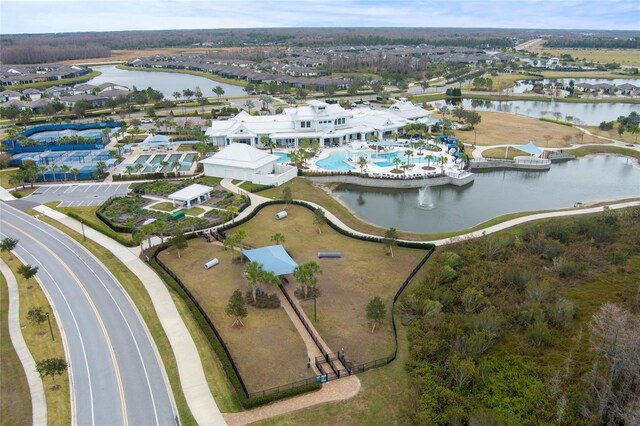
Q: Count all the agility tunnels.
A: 3